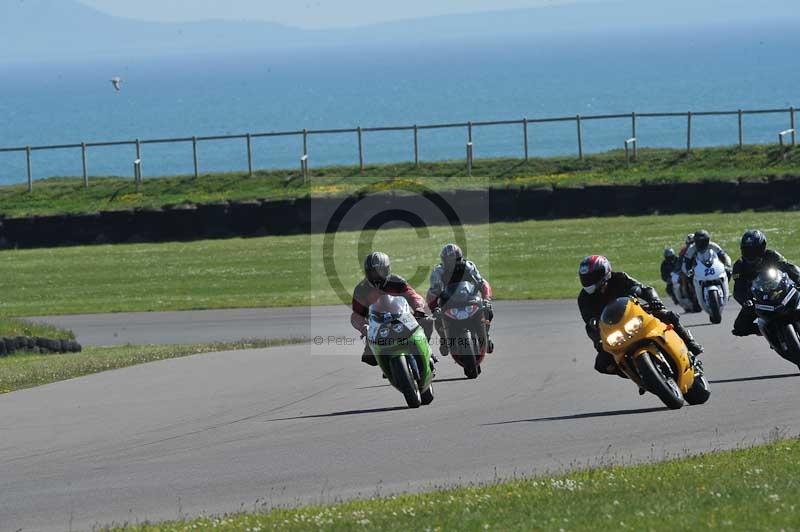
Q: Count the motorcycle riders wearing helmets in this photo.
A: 7